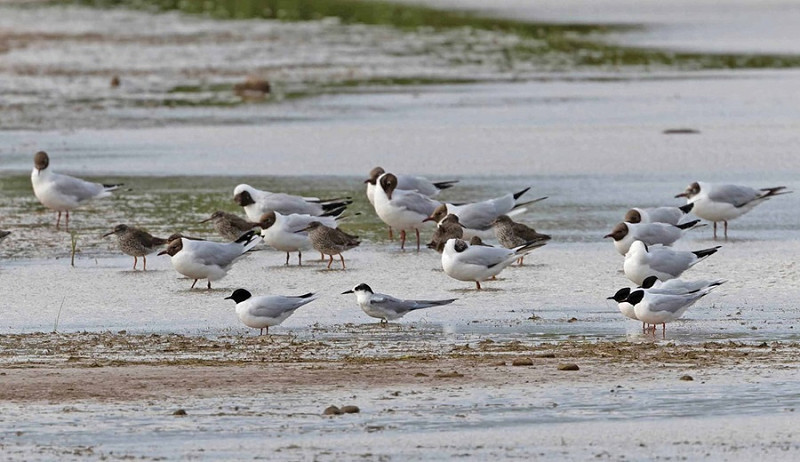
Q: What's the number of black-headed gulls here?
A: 12